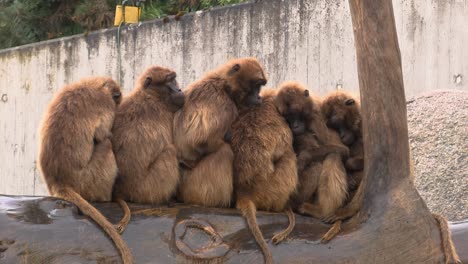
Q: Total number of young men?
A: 0